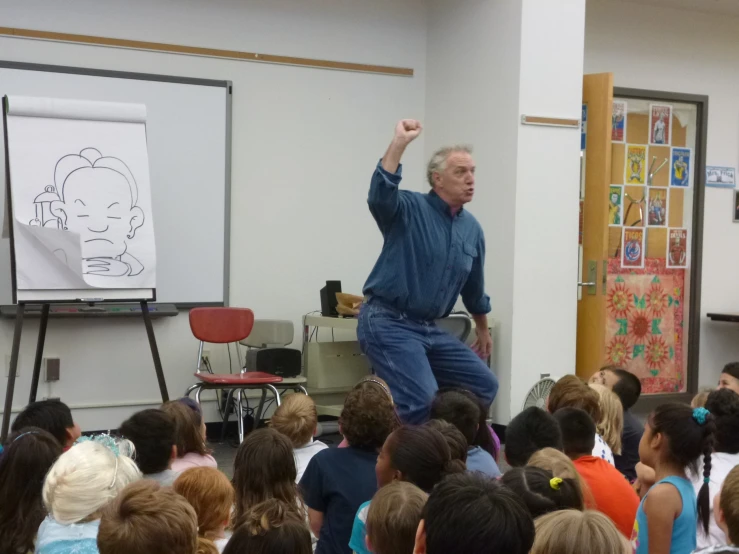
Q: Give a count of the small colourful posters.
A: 8